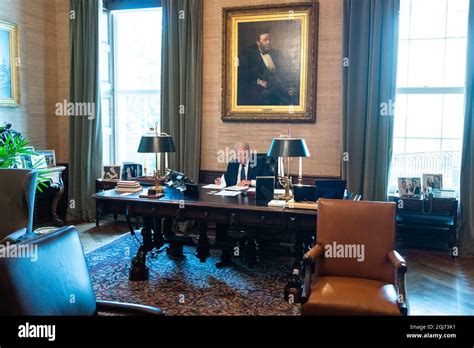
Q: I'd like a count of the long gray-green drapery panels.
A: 4